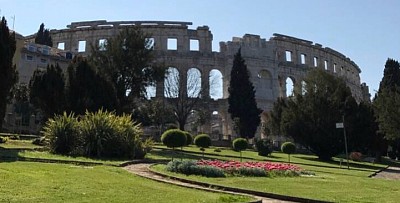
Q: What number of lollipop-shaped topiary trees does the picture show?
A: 5